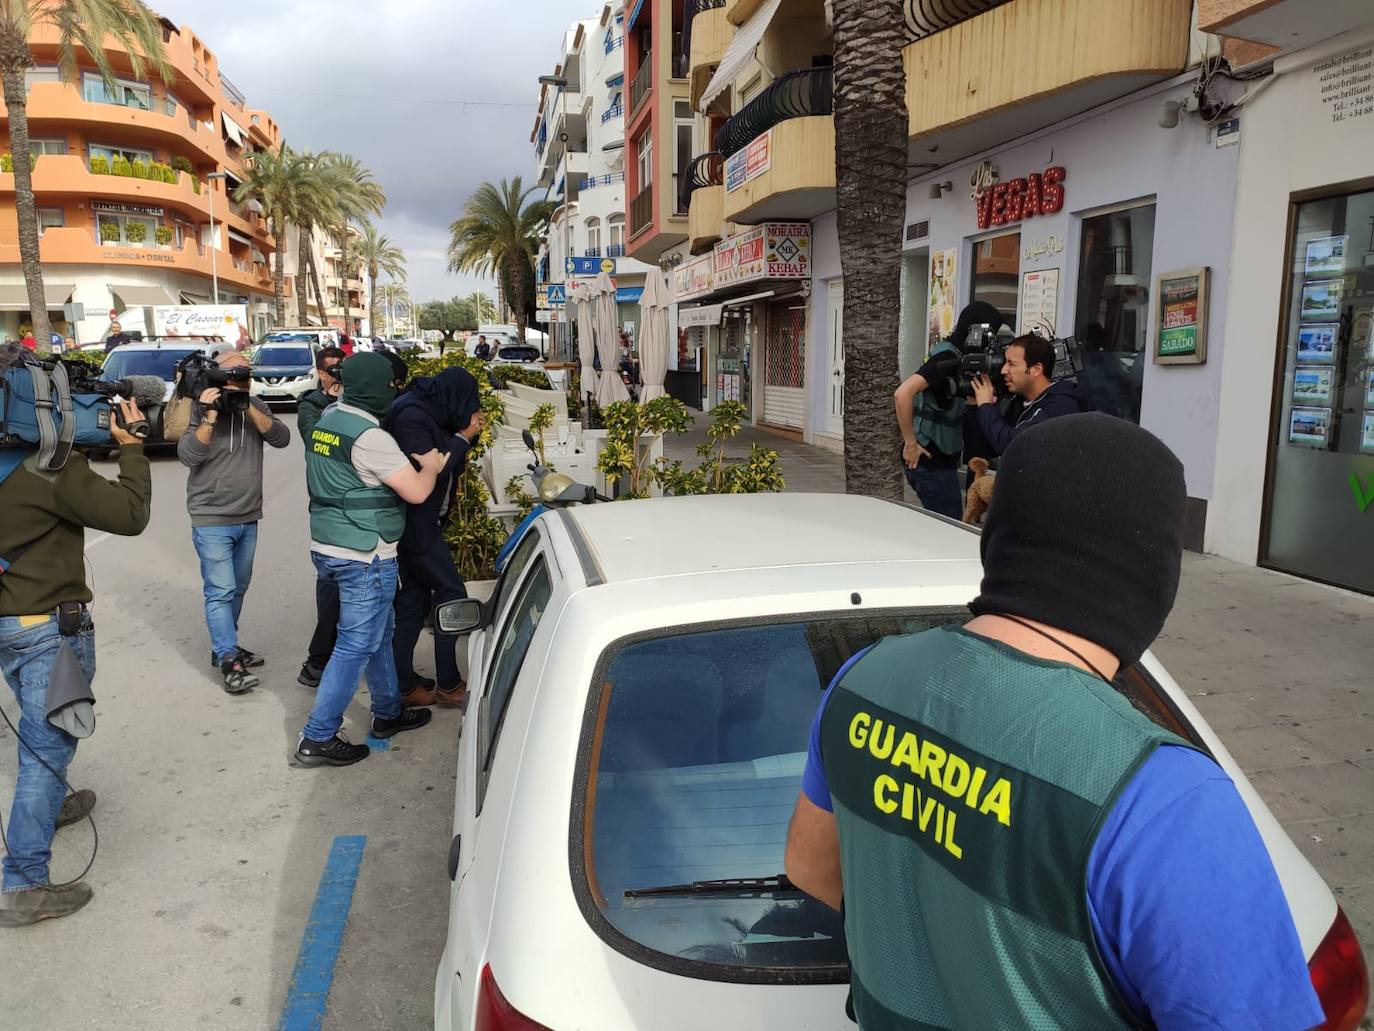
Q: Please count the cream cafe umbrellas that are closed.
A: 3